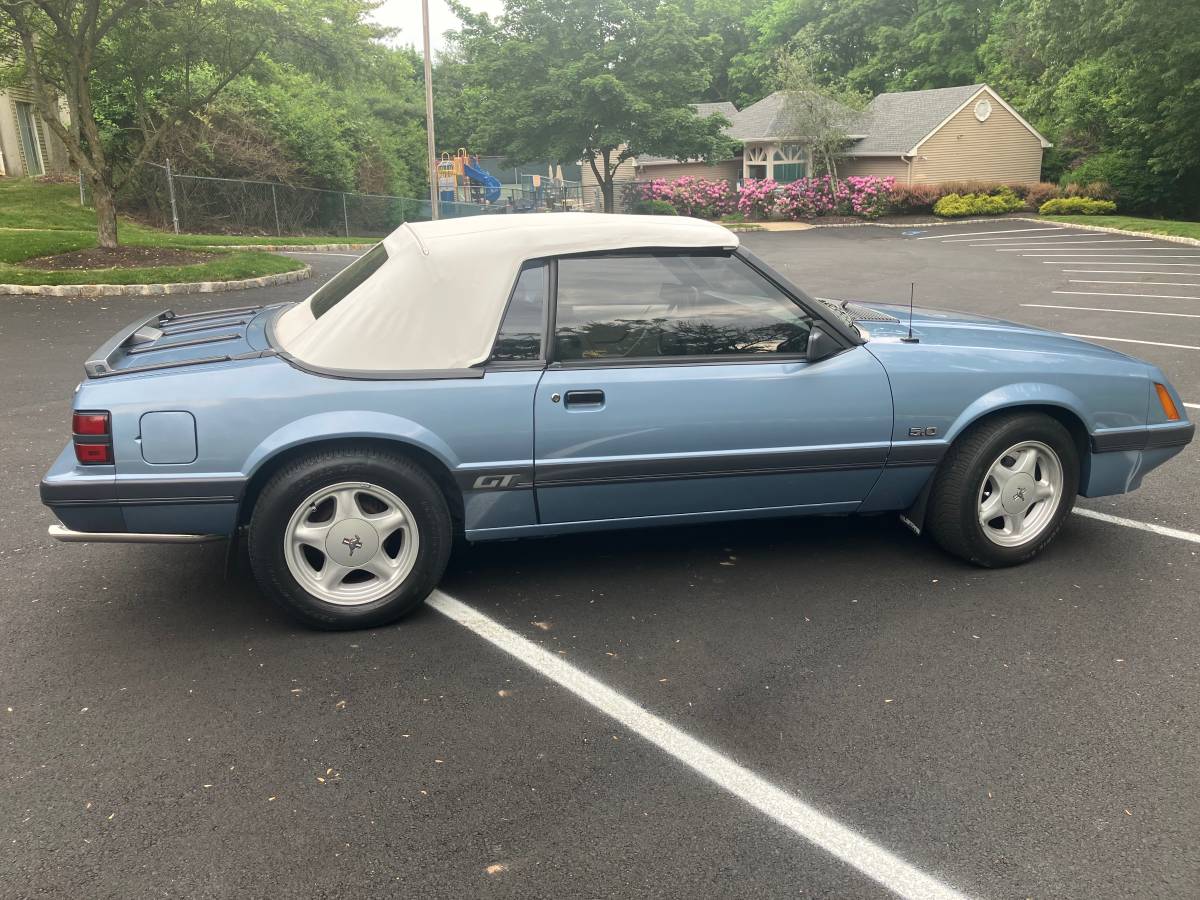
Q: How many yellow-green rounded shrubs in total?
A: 2